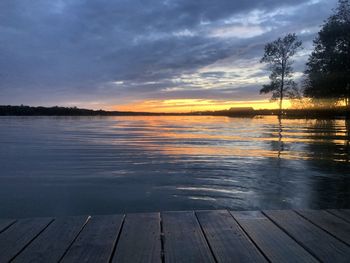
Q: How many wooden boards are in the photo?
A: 11